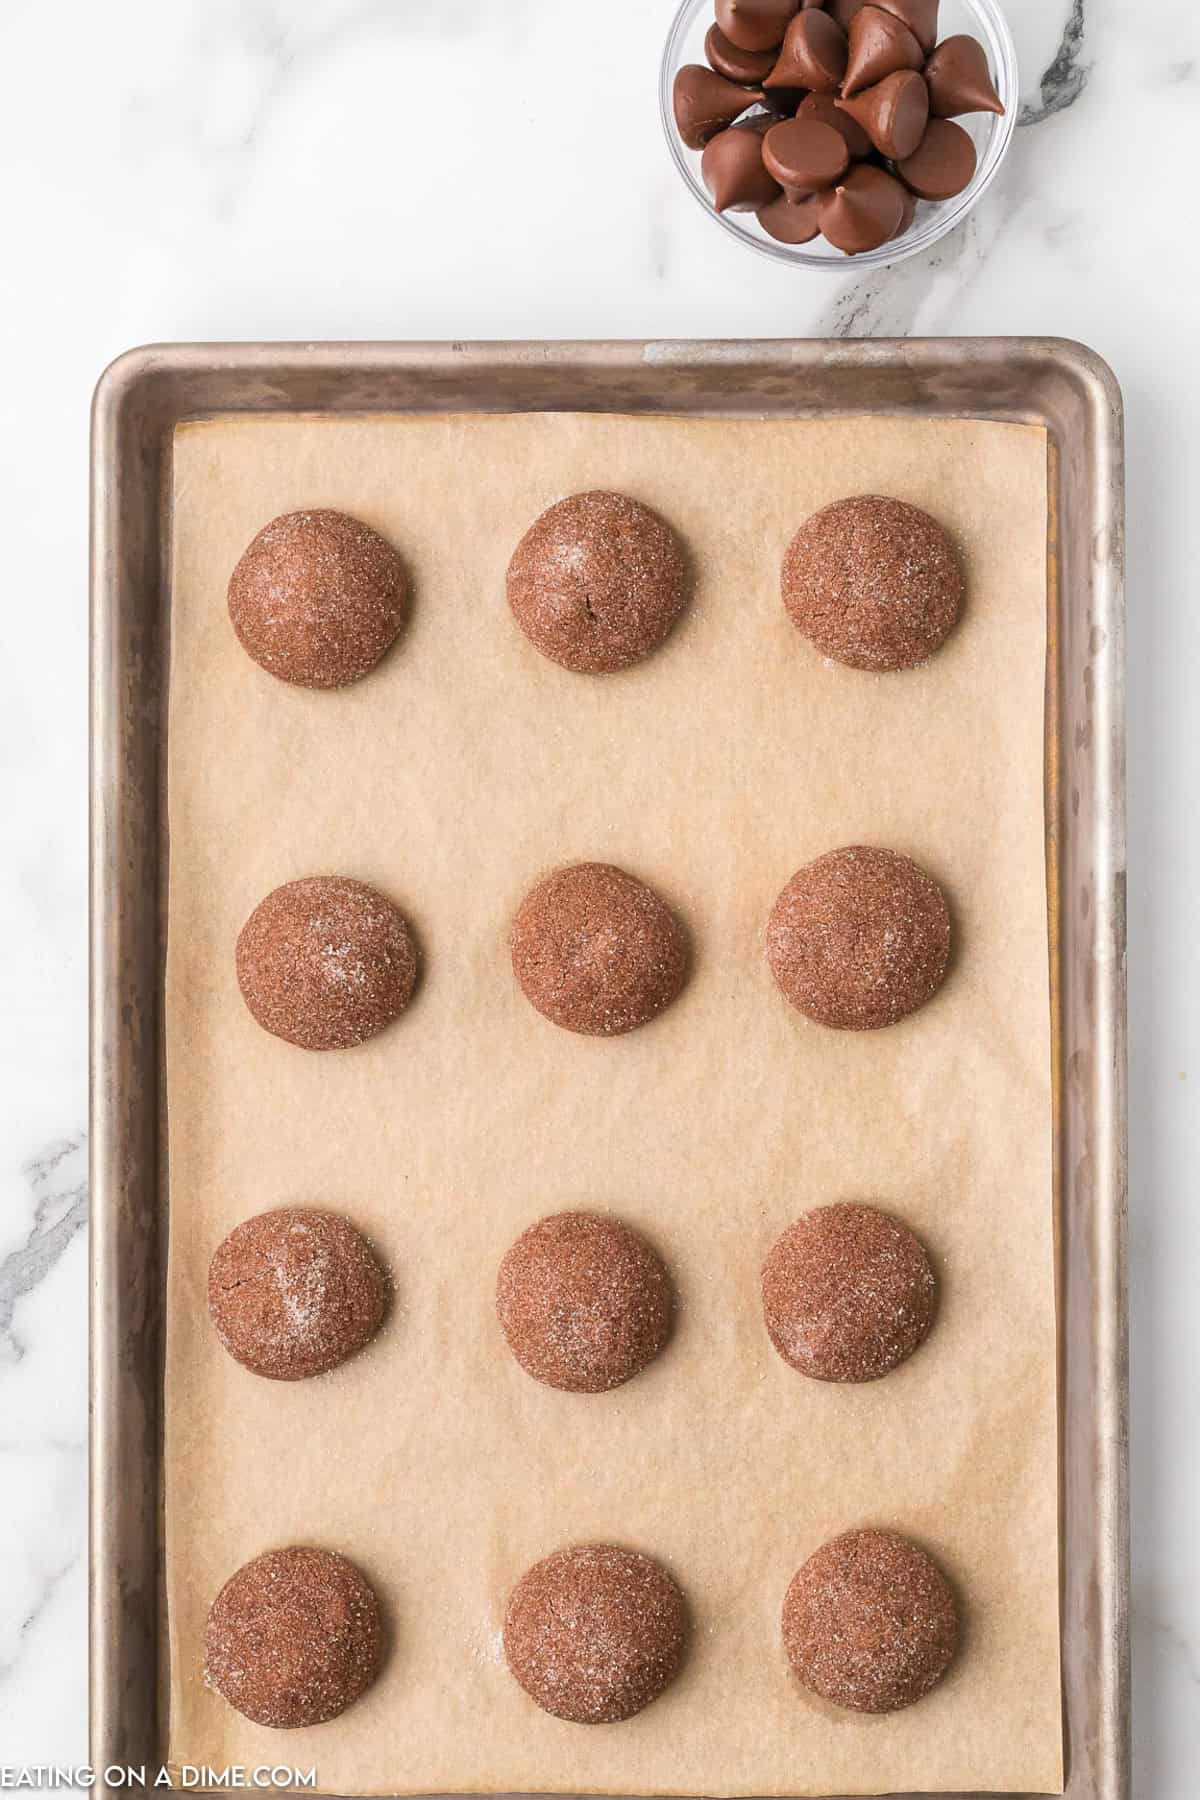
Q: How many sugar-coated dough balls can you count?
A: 12